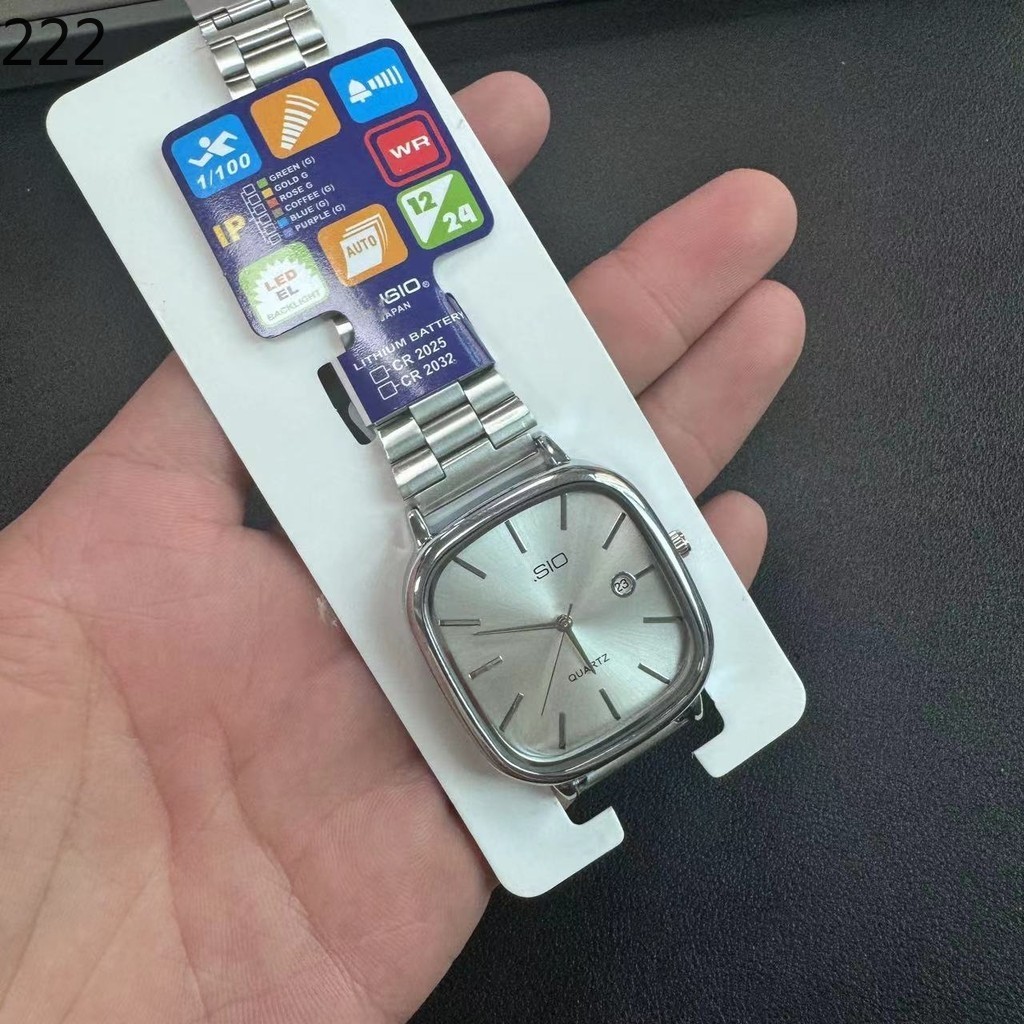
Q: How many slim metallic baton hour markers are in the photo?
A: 12